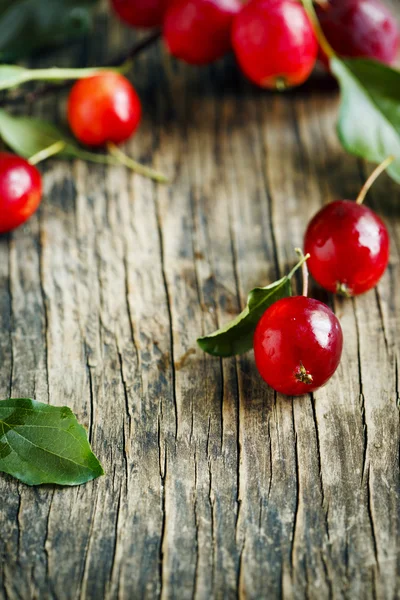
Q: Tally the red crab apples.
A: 8